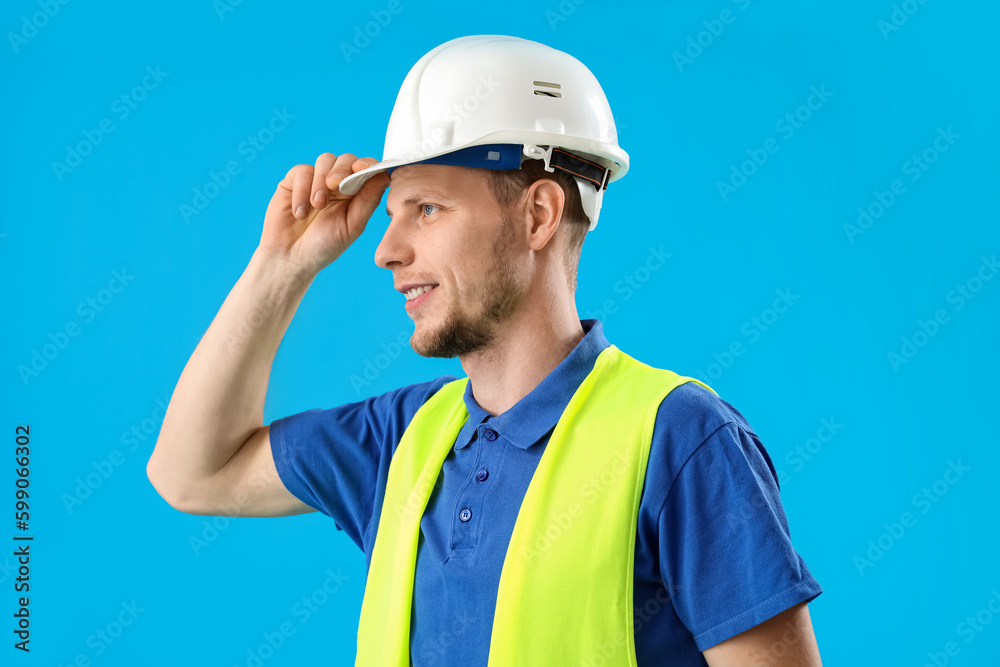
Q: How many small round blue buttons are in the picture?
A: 3